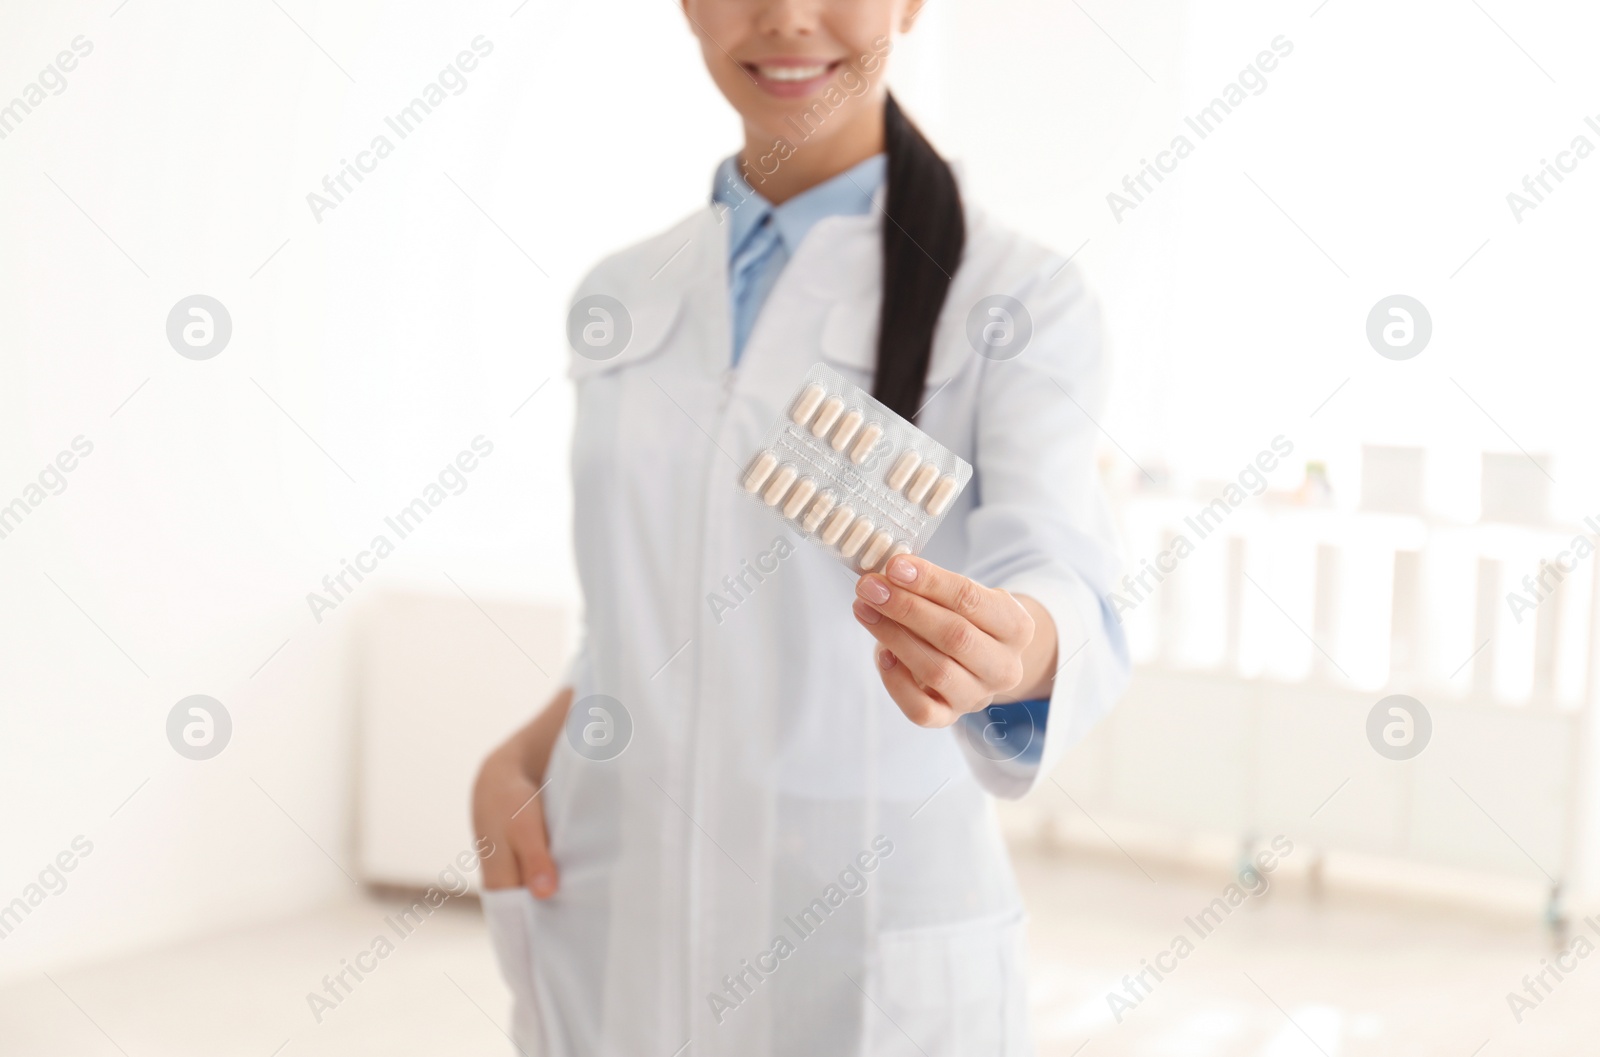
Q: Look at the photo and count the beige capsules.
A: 15